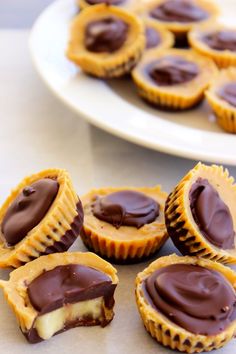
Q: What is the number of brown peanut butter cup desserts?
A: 12